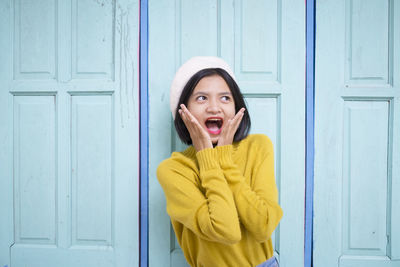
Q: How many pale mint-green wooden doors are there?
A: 3